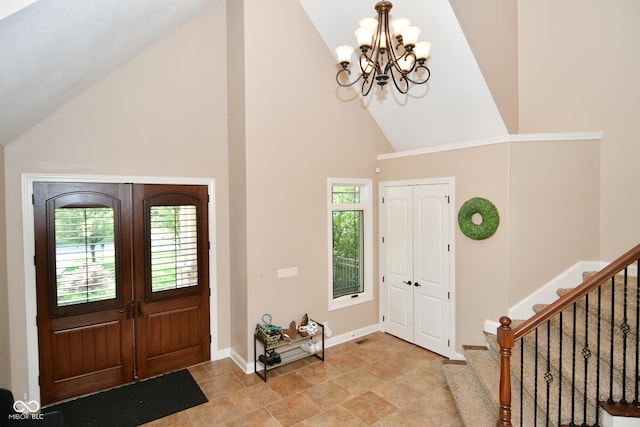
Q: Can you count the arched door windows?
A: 2